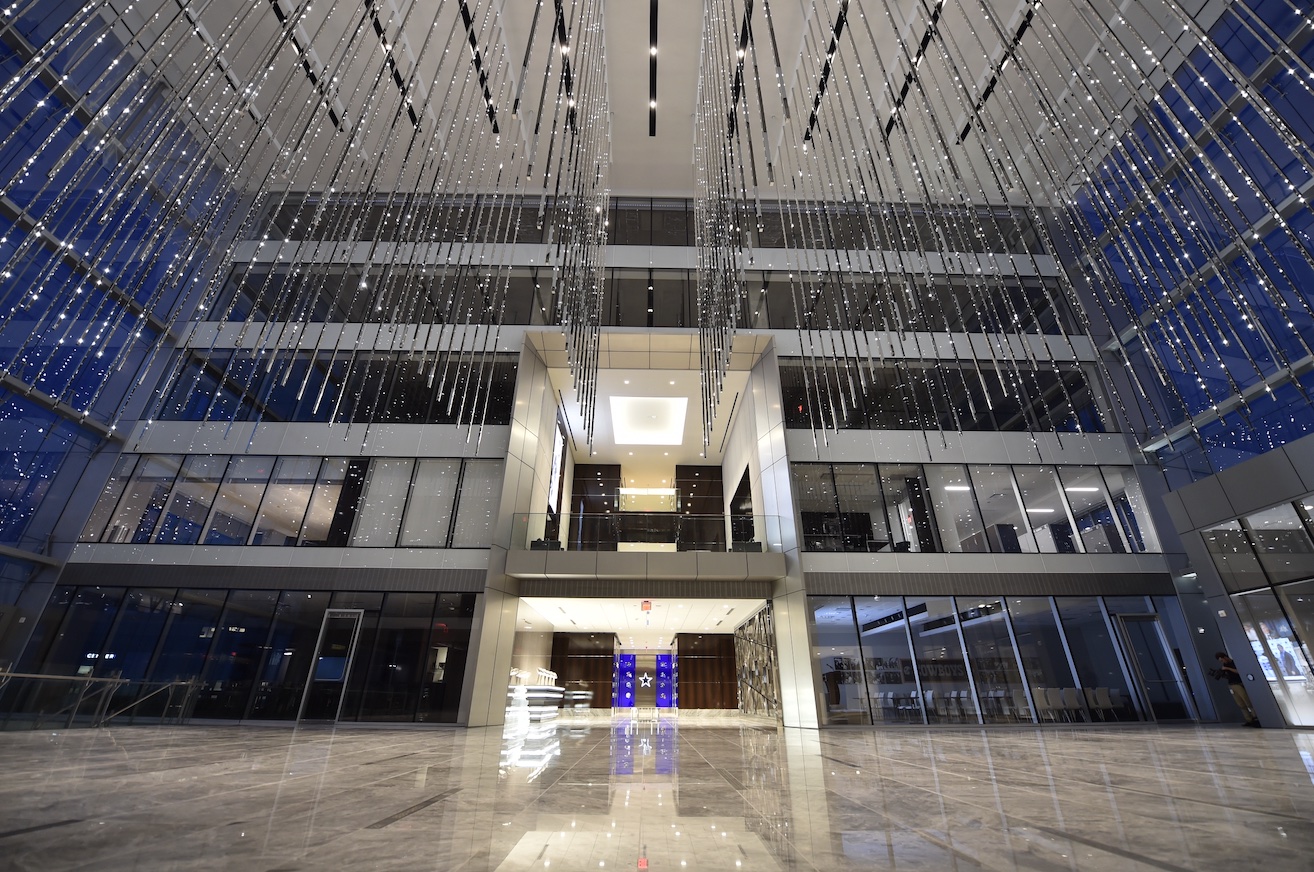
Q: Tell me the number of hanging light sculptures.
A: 2